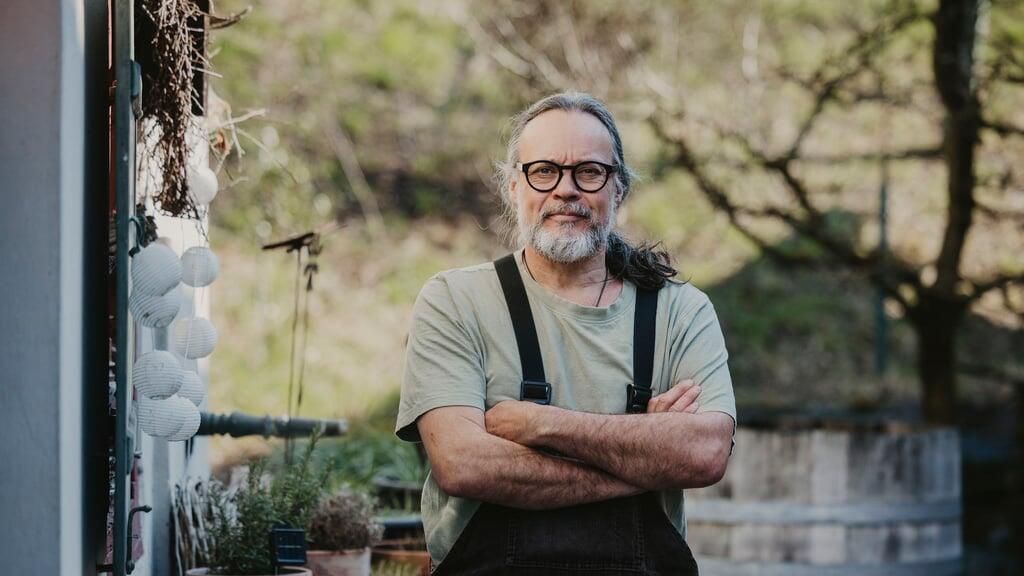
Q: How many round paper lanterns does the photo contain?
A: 9